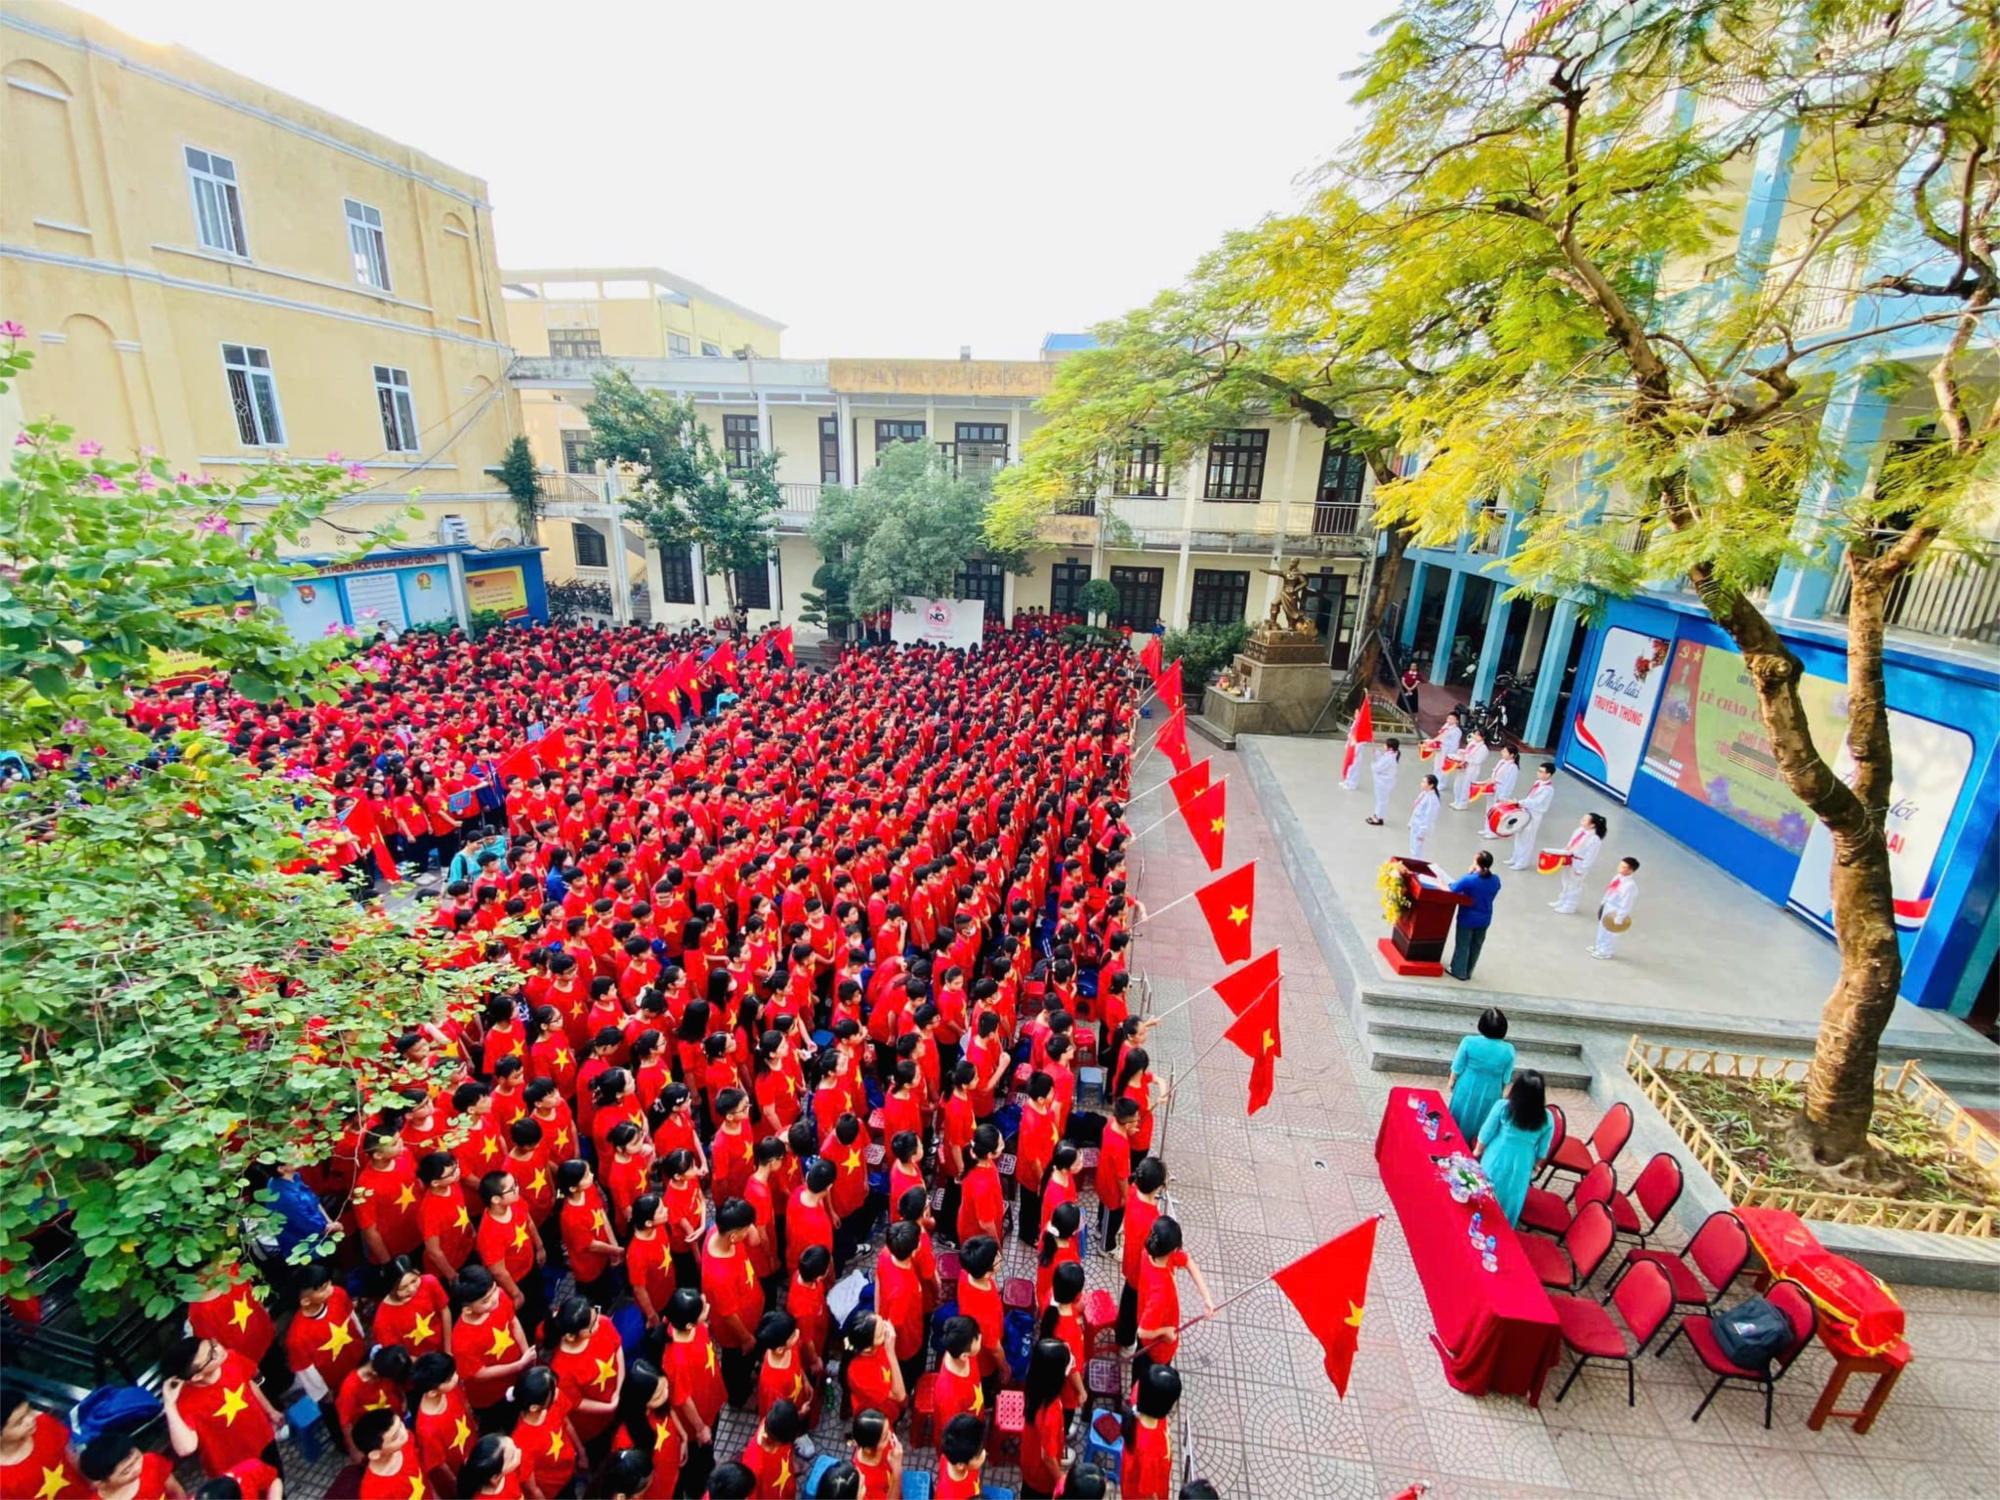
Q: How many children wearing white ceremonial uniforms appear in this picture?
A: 9